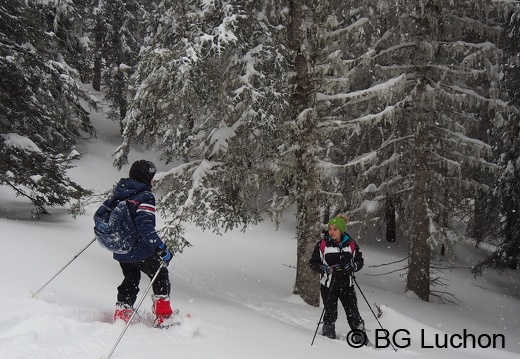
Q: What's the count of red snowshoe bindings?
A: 2